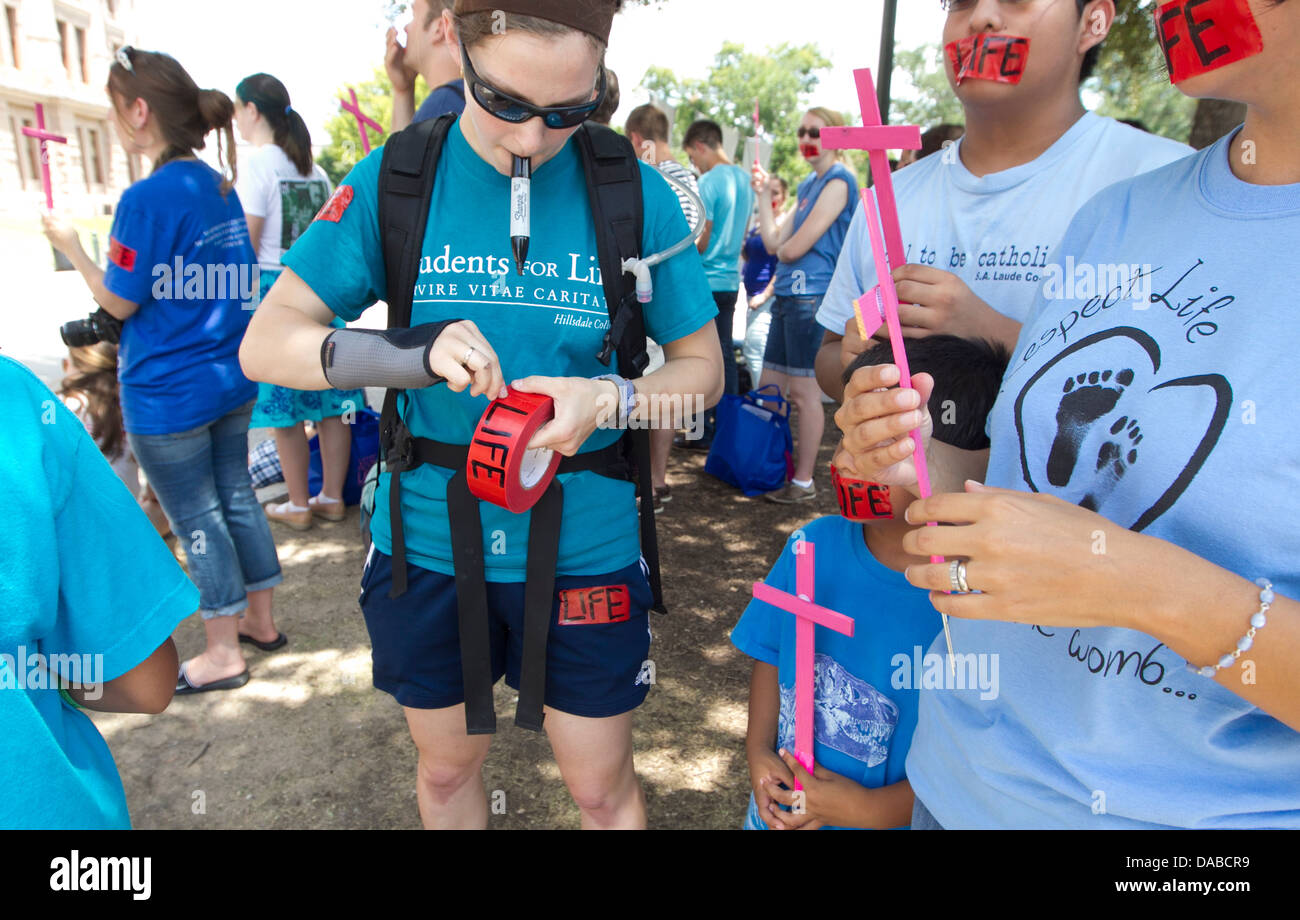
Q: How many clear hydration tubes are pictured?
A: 1